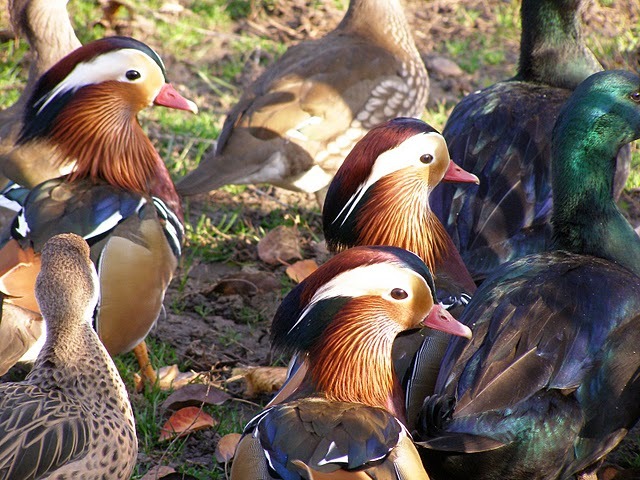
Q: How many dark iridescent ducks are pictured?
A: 2